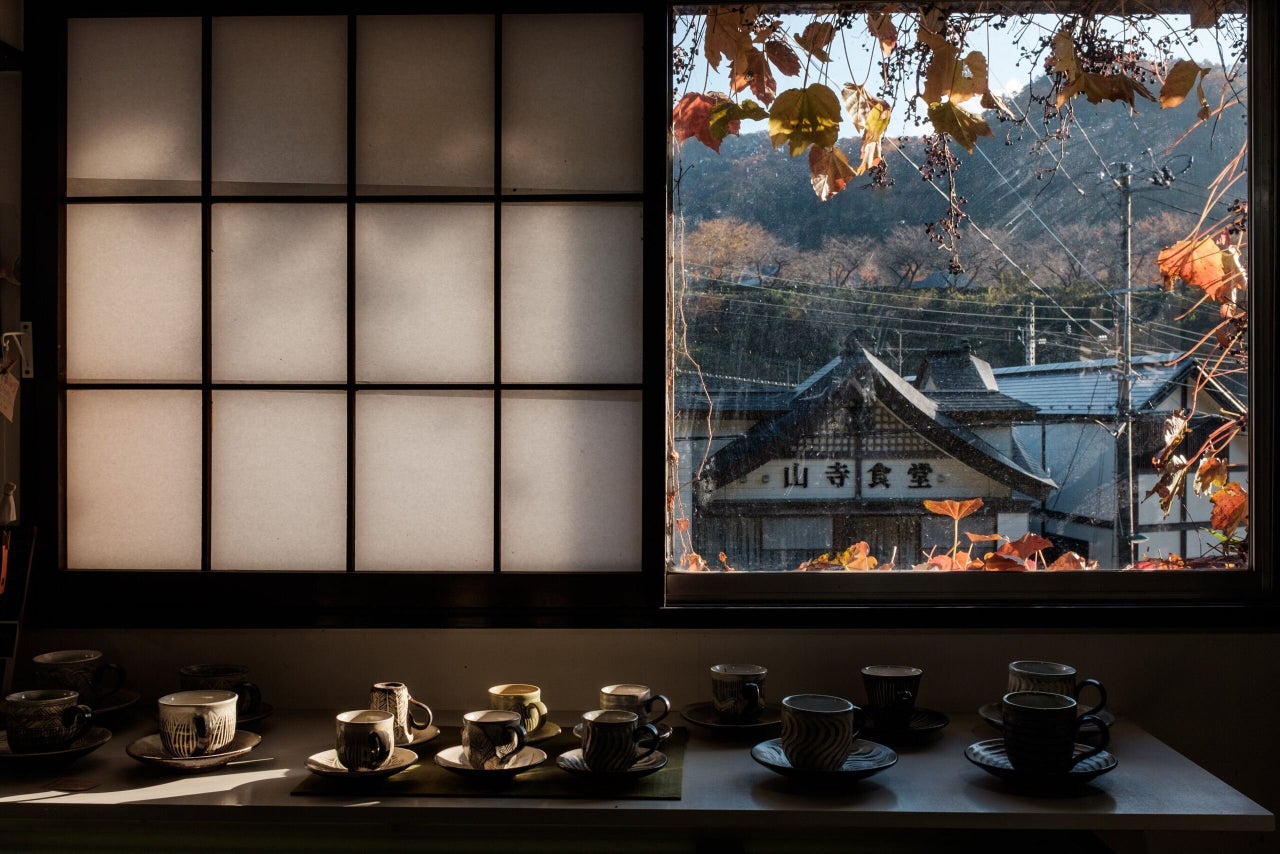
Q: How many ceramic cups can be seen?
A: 15